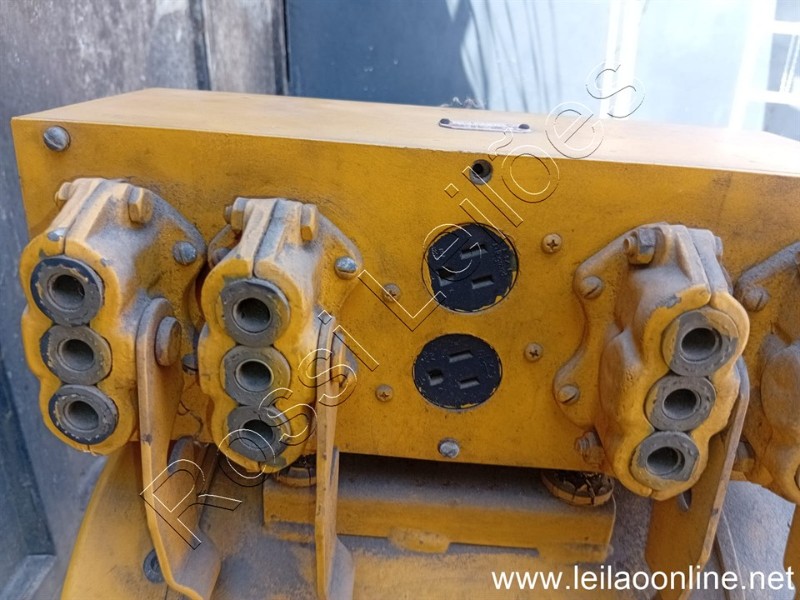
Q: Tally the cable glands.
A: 9